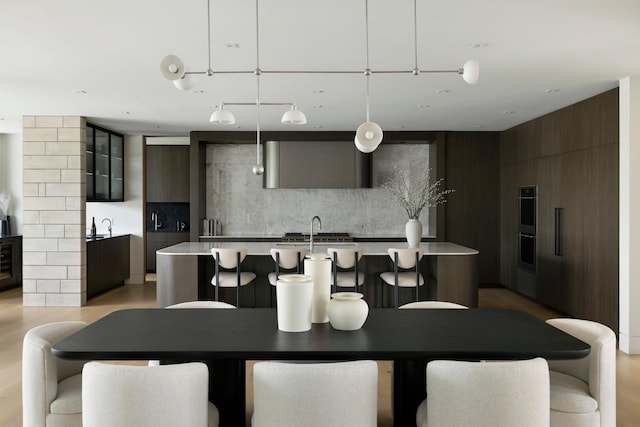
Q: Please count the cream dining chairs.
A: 7